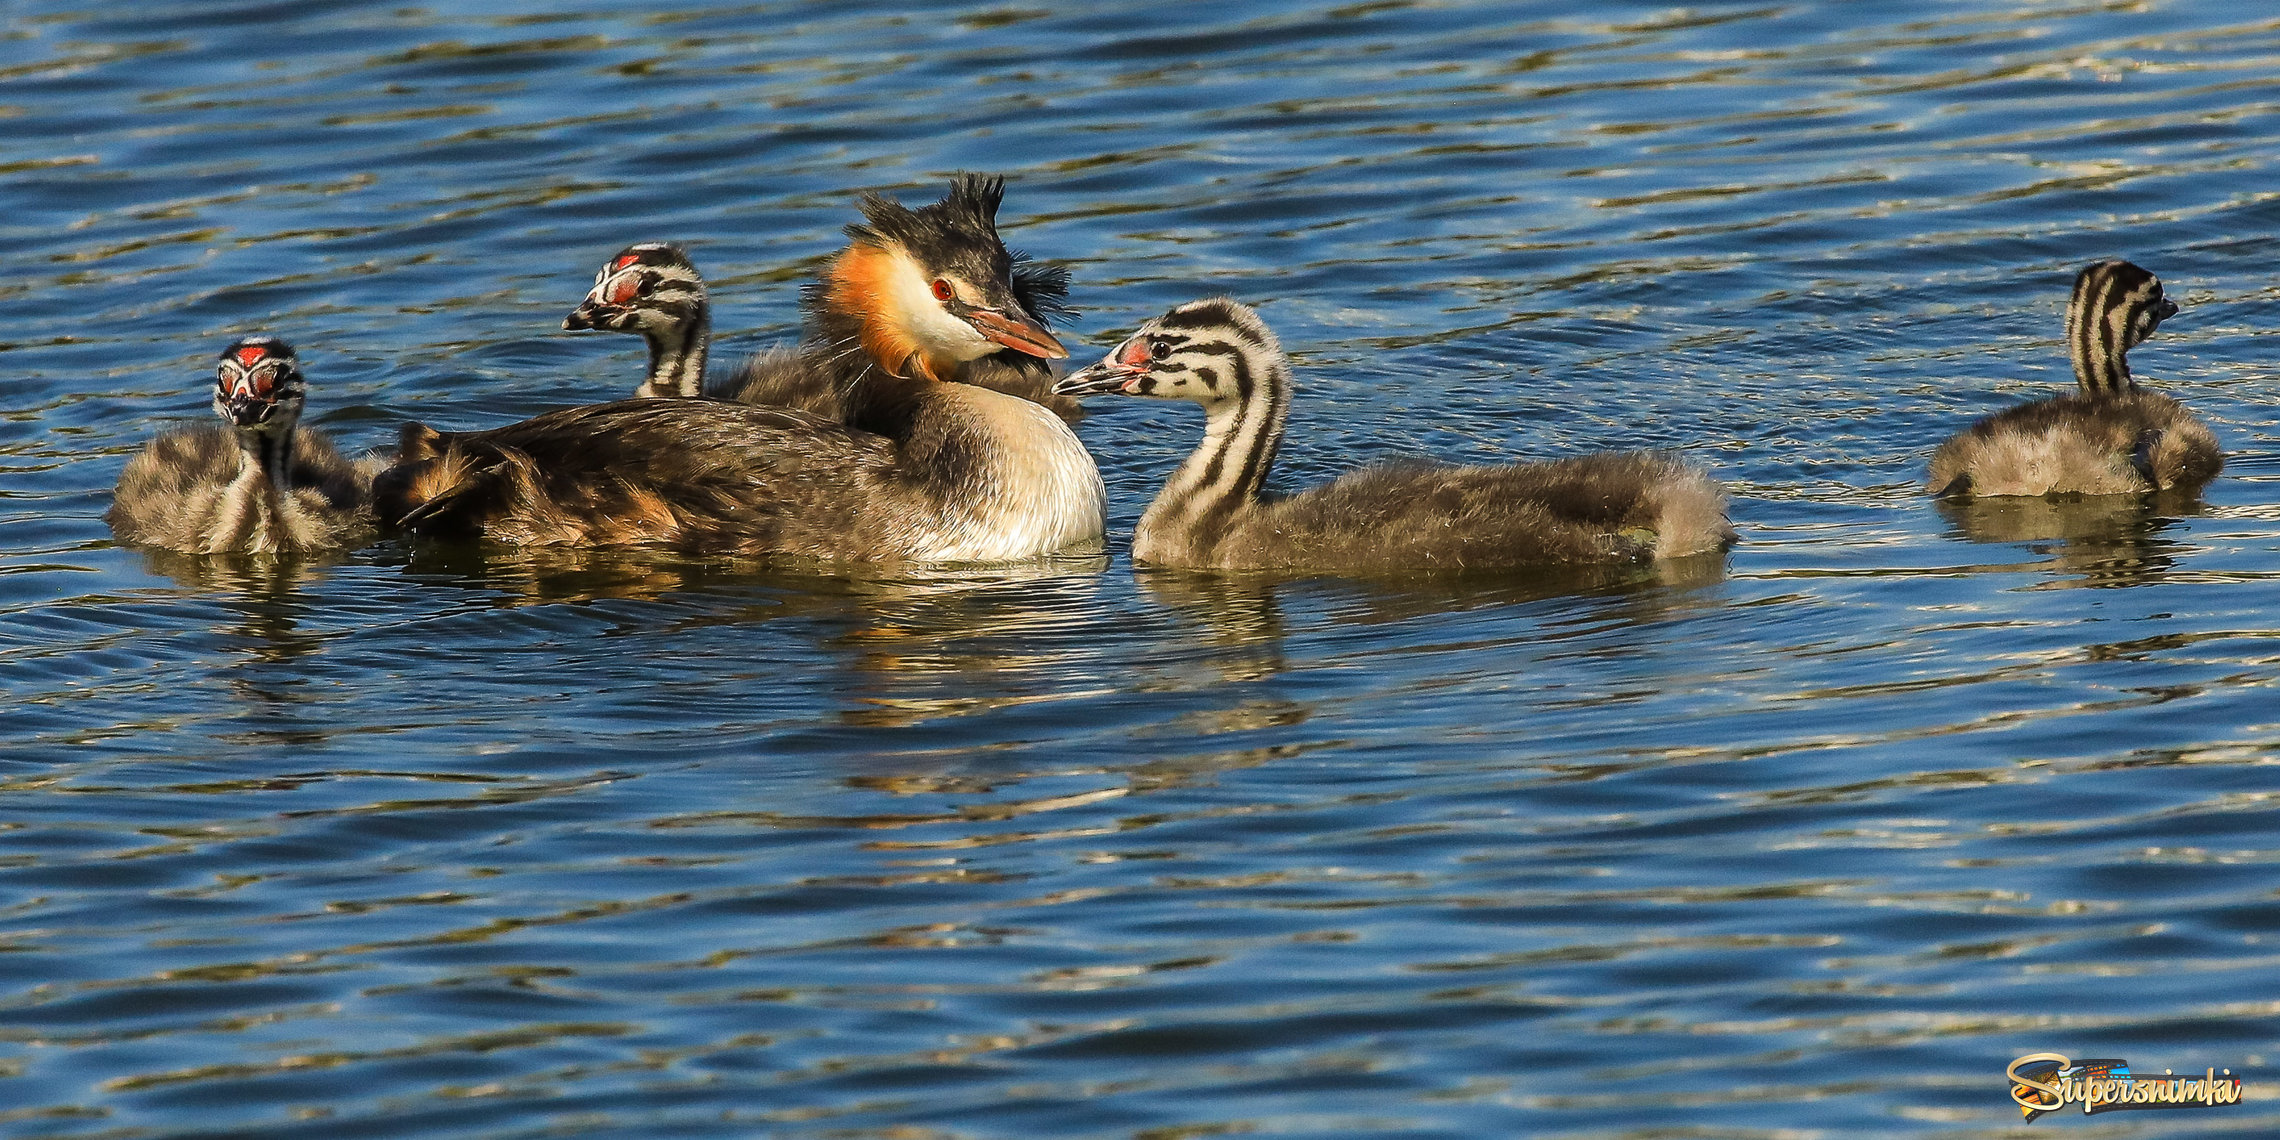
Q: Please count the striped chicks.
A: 4